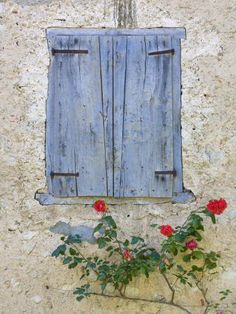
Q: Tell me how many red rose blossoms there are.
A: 5